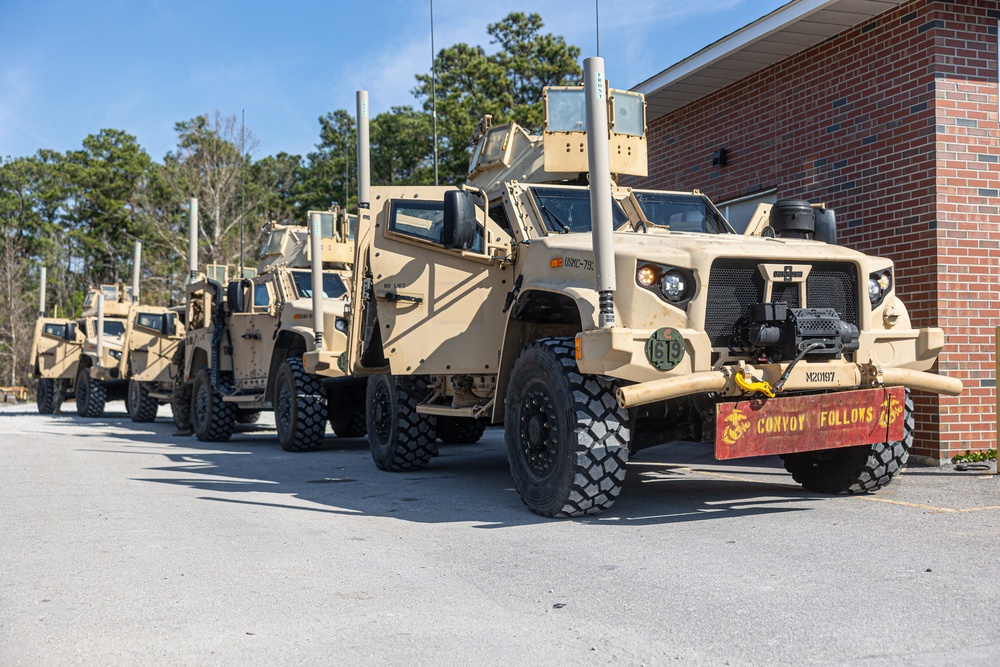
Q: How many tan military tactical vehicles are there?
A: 4